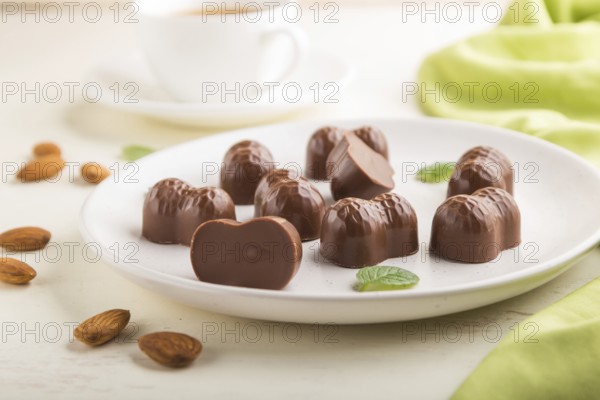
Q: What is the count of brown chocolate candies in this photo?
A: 9